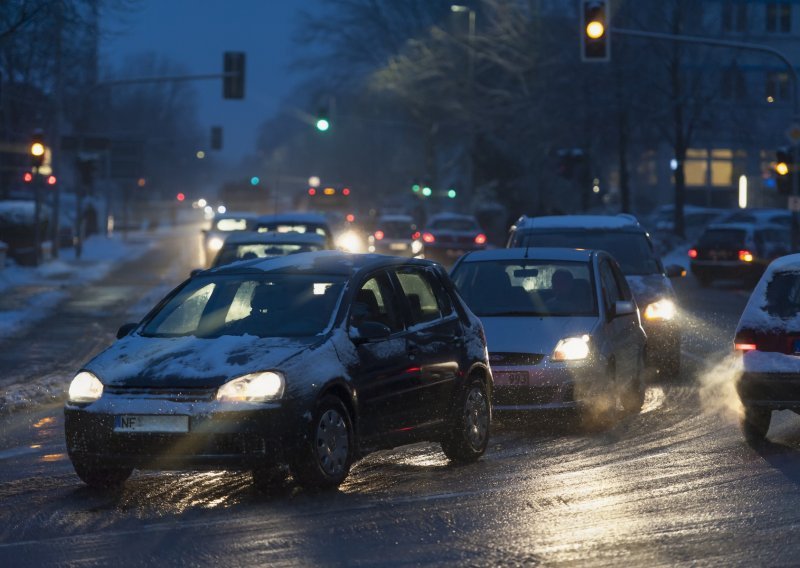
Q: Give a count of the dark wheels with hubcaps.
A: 2